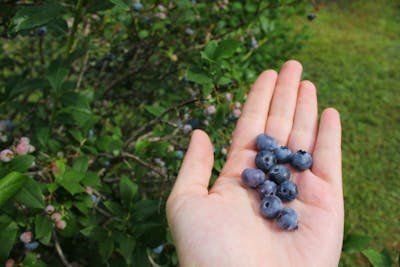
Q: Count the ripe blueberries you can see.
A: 10